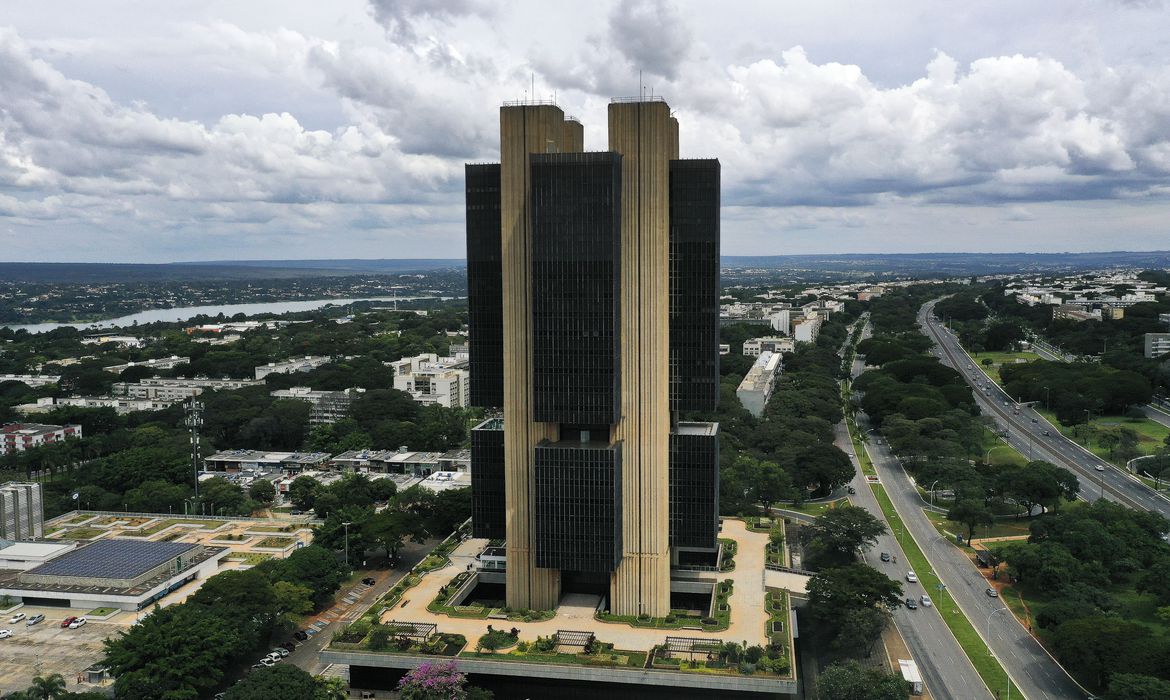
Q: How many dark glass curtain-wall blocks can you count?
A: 6